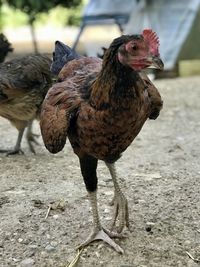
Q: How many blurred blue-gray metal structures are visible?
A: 1